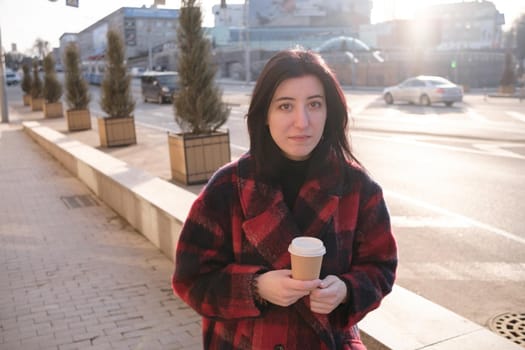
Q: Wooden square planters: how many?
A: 6